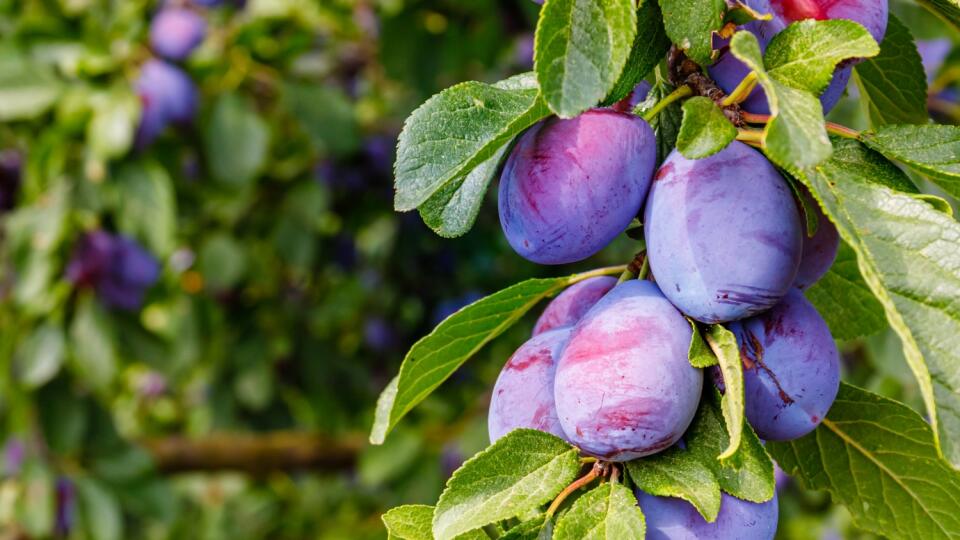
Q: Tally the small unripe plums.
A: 0